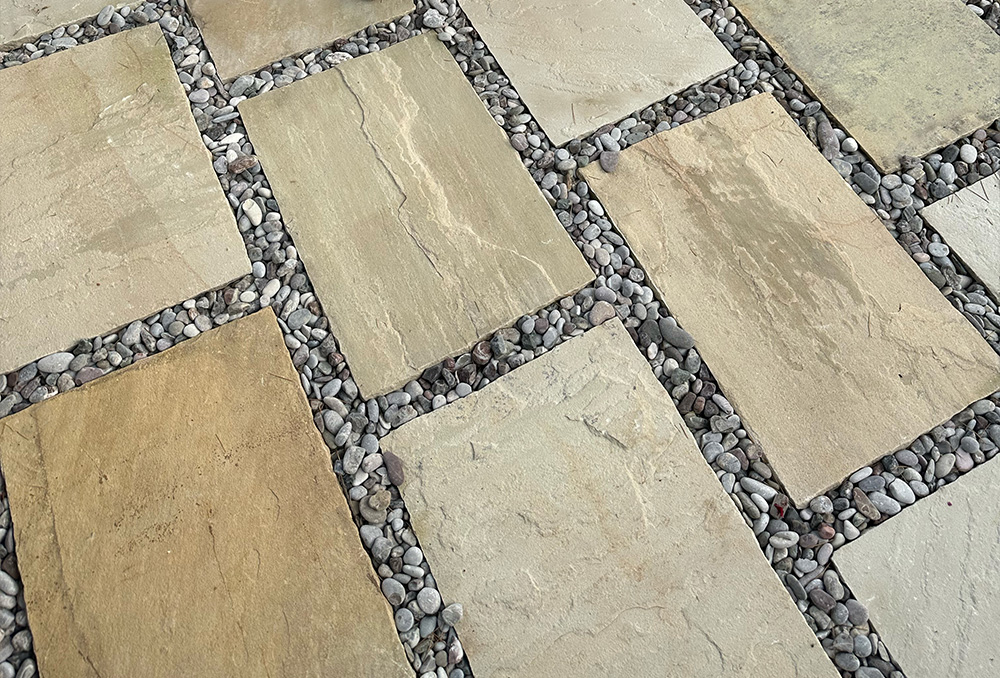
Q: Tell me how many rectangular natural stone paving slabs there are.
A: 11